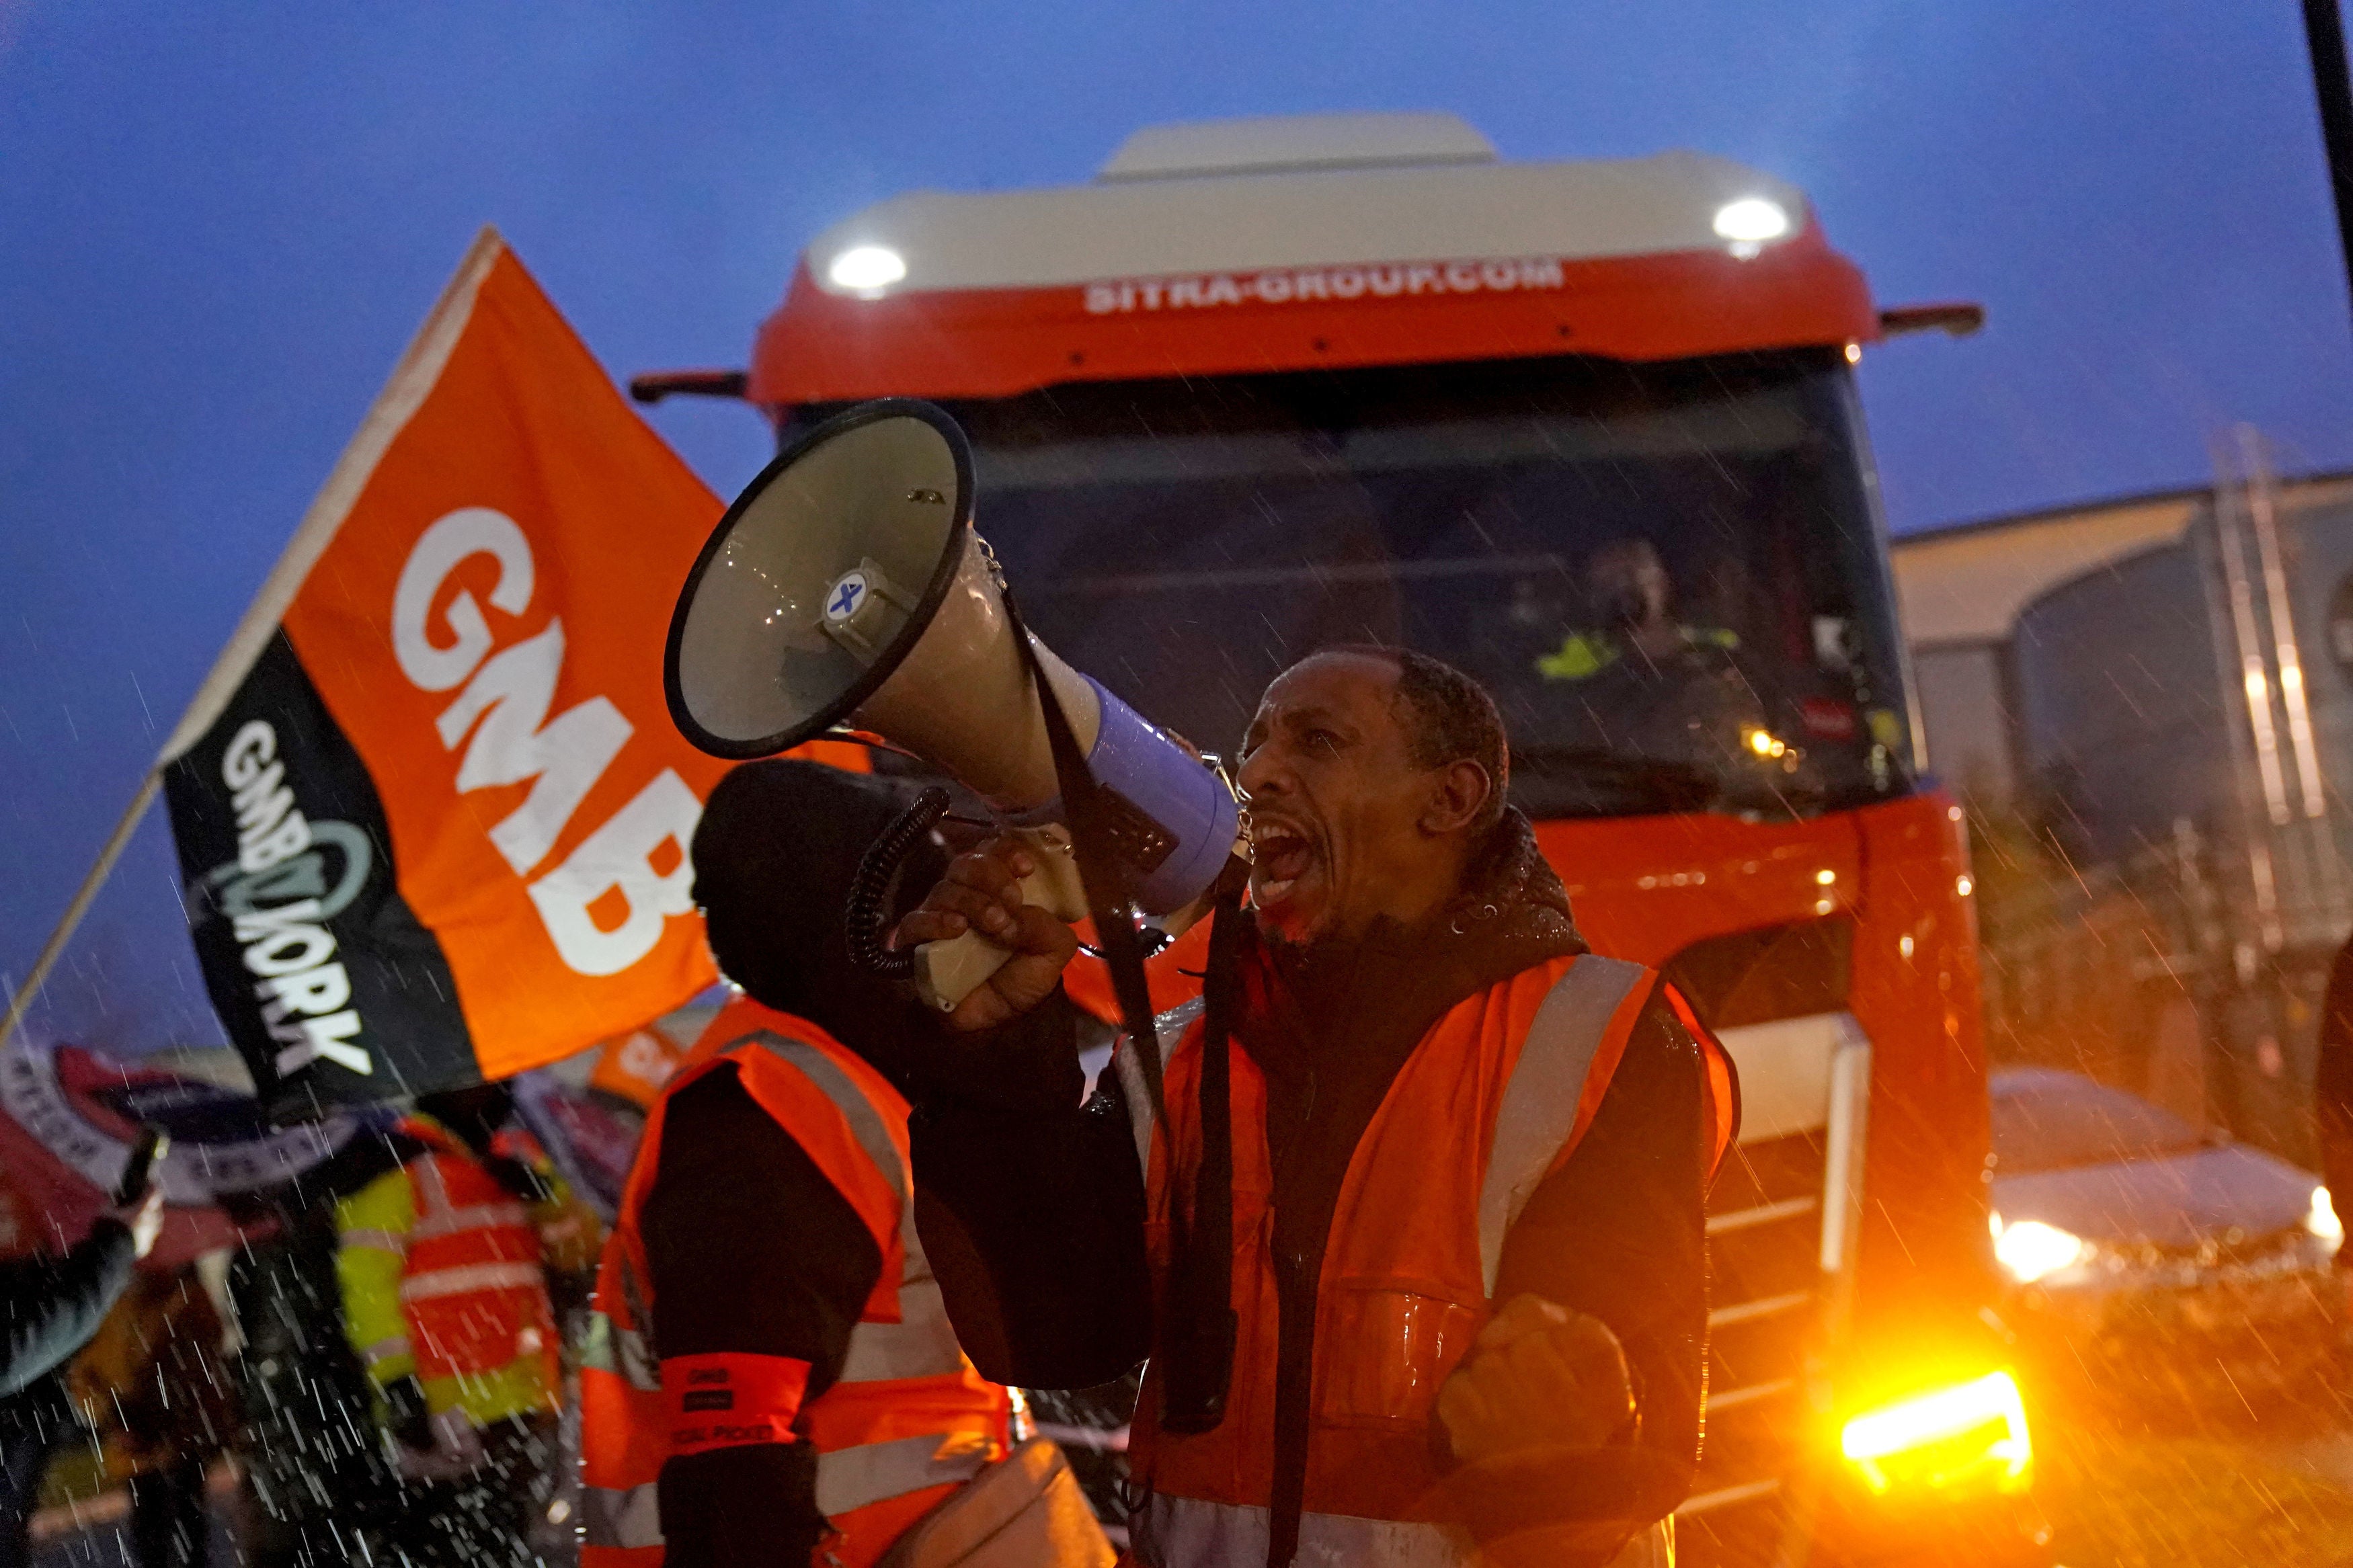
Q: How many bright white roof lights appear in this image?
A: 2